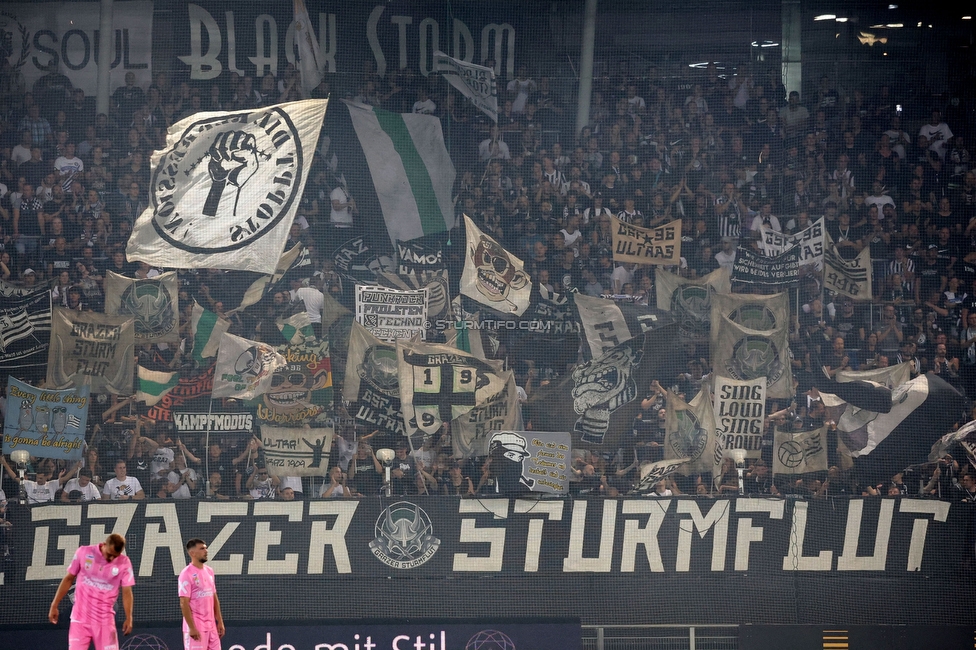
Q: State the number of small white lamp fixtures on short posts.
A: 3